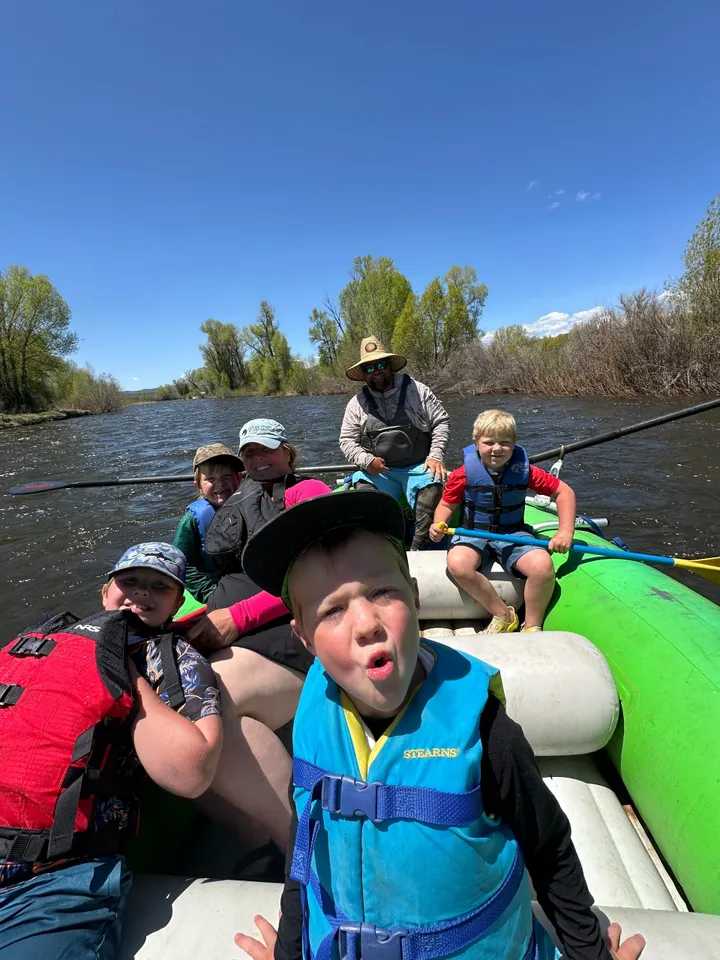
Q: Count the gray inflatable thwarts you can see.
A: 3